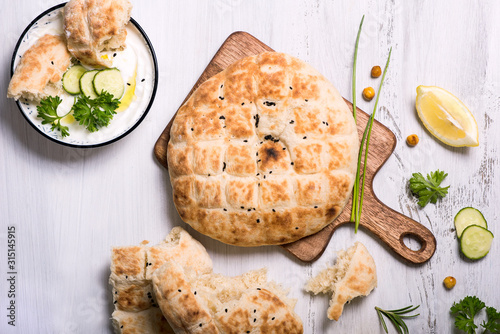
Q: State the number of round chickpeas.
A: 4